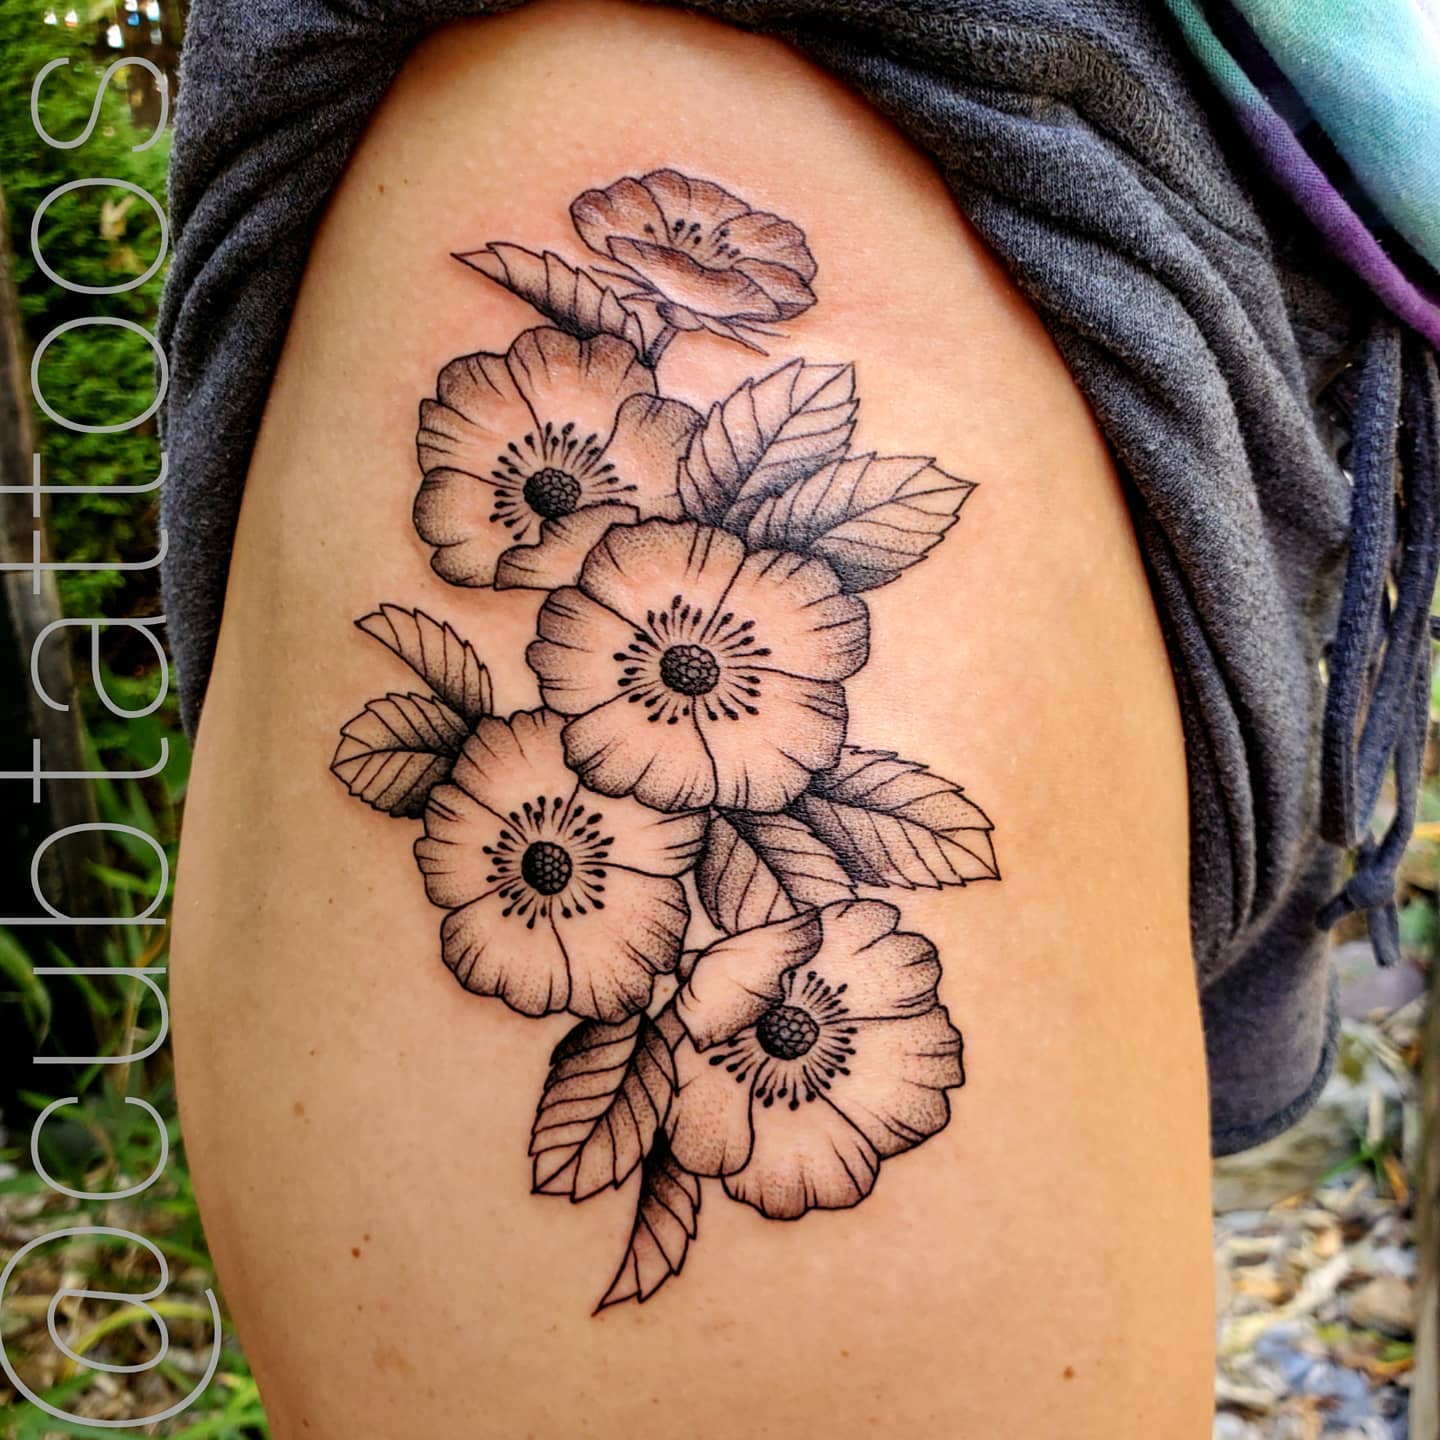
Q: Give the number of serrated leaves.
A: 9